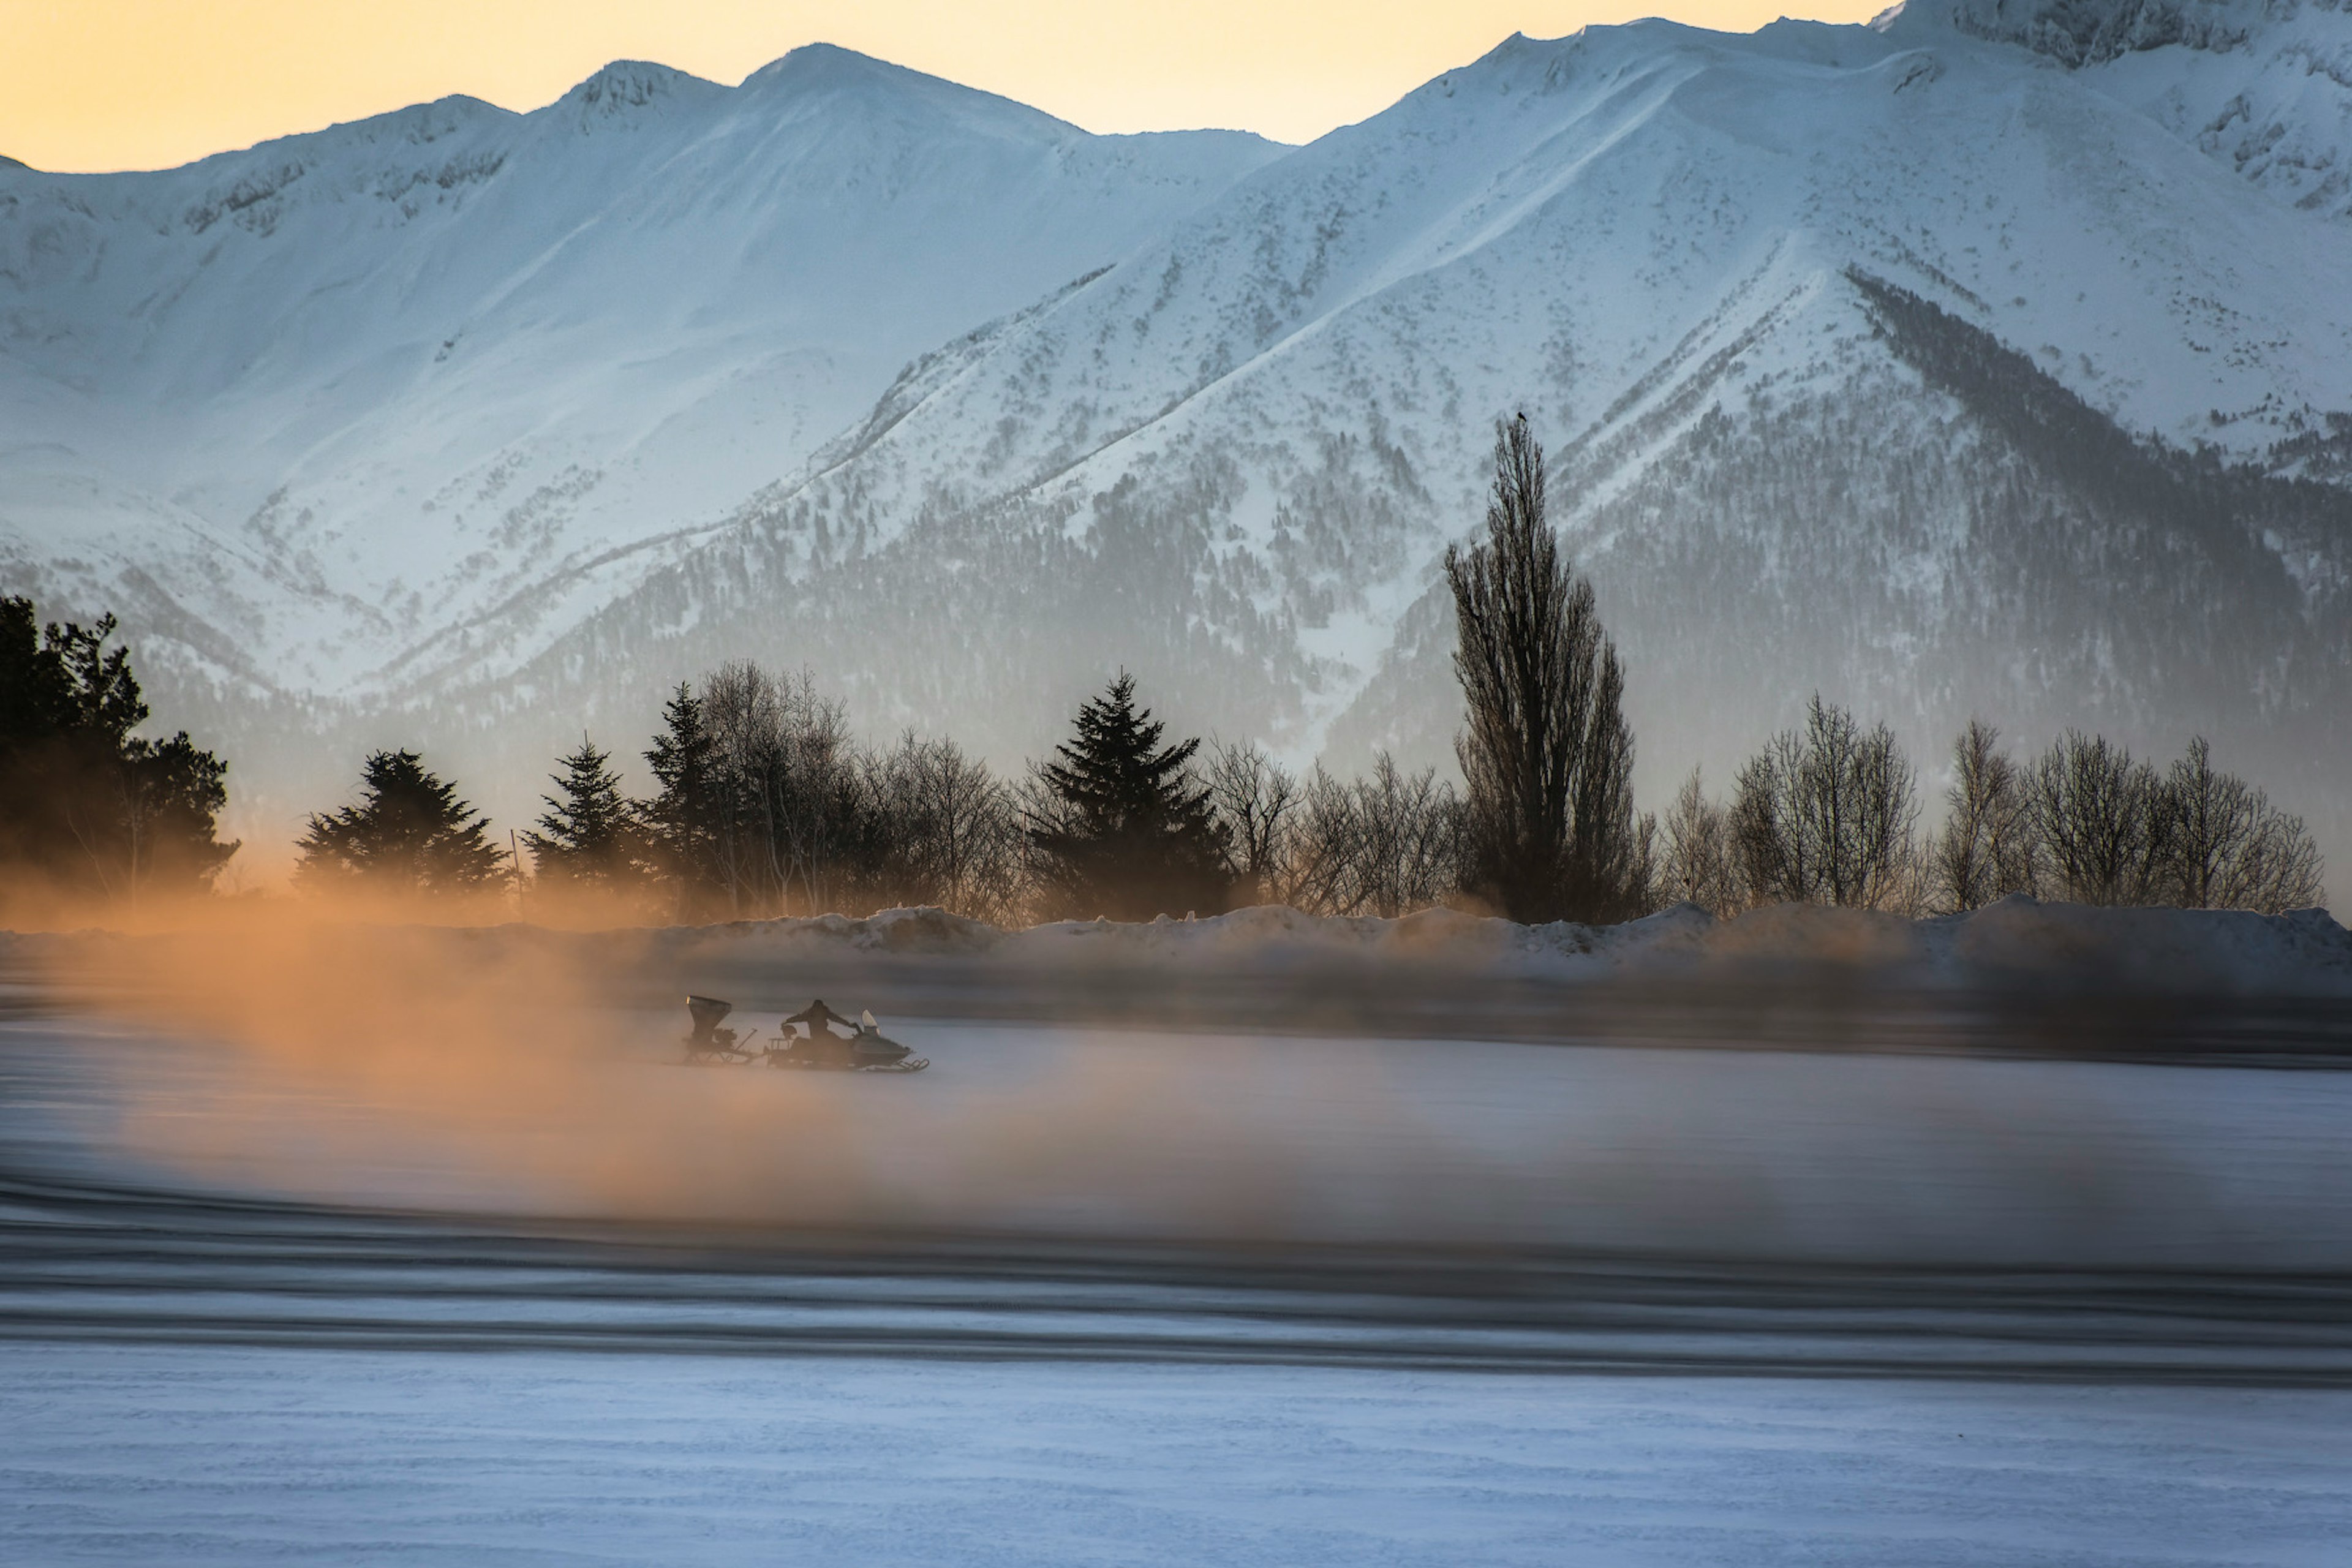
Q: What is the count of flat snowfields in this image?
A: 2